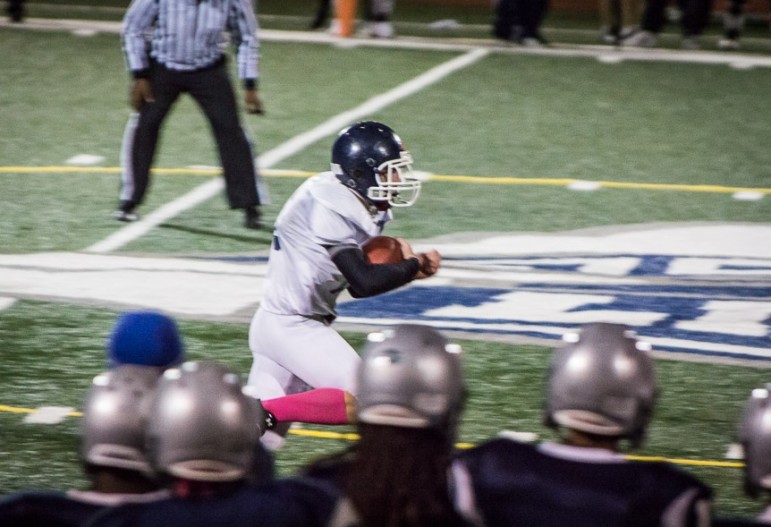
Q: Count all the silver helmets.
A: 5